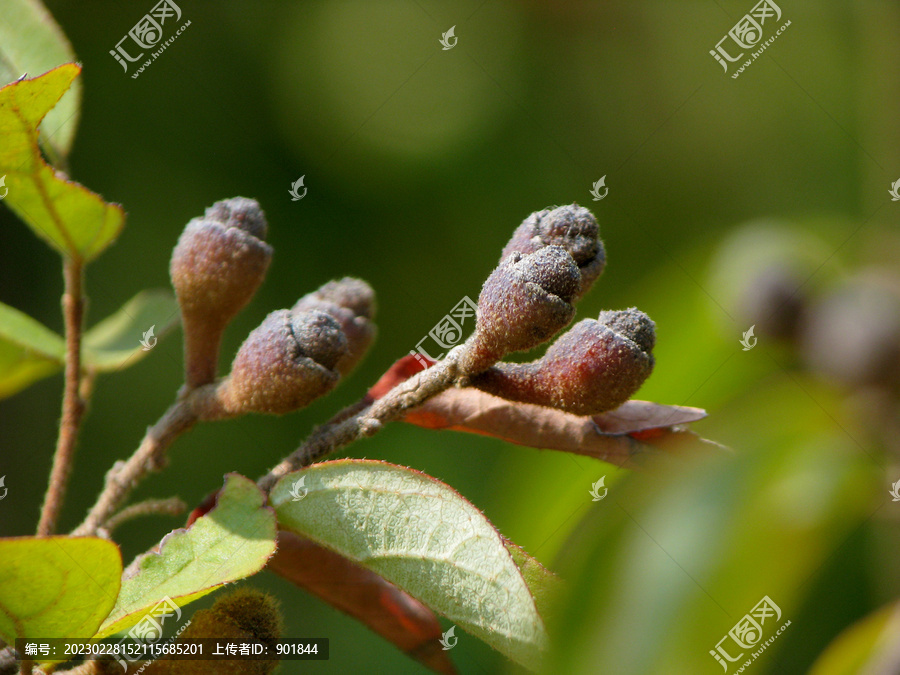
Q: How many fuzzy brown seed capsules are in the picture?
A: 6